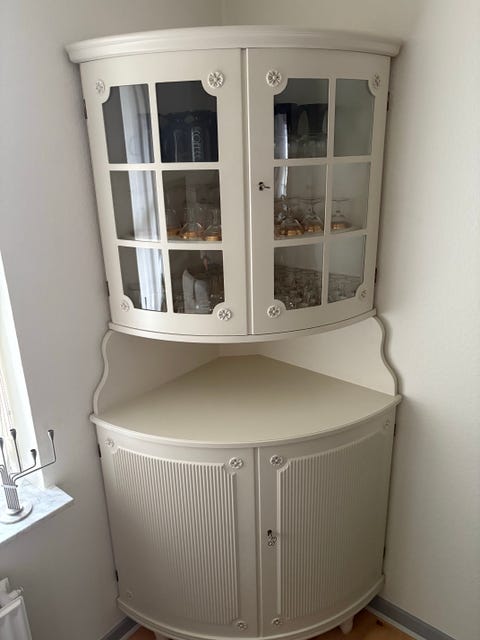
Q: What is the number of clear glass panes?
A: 12